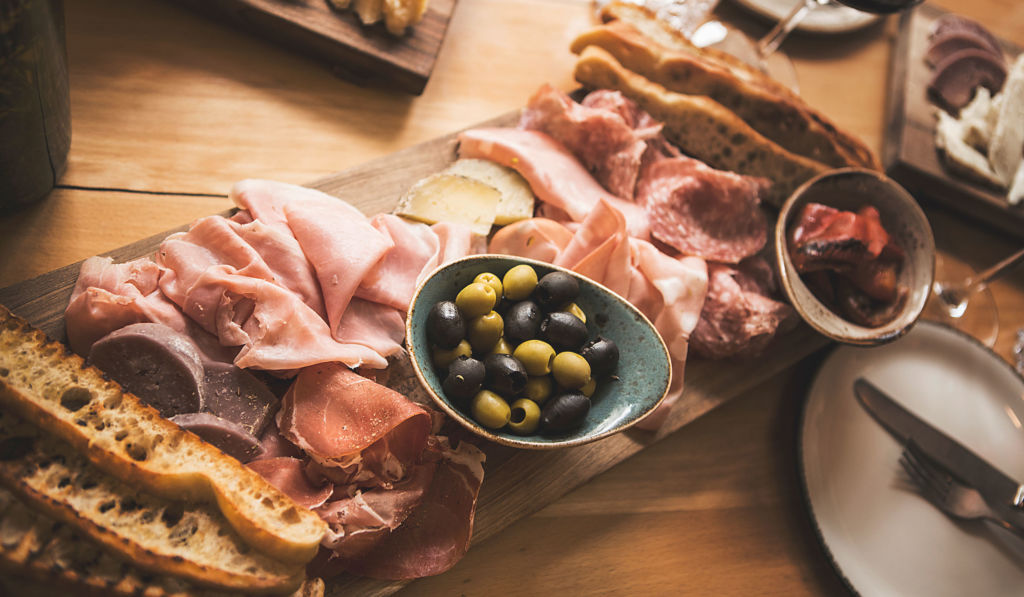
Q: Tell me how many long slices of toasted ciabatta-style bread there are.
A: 6